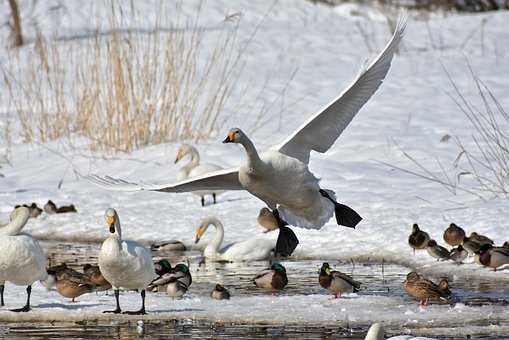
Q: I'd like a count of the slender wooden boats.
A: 0